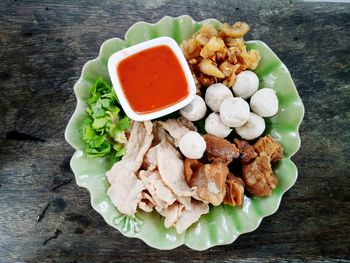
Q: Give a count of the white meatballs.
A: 8